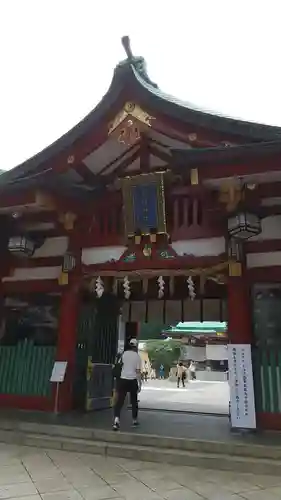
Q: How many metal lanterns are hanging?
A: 2